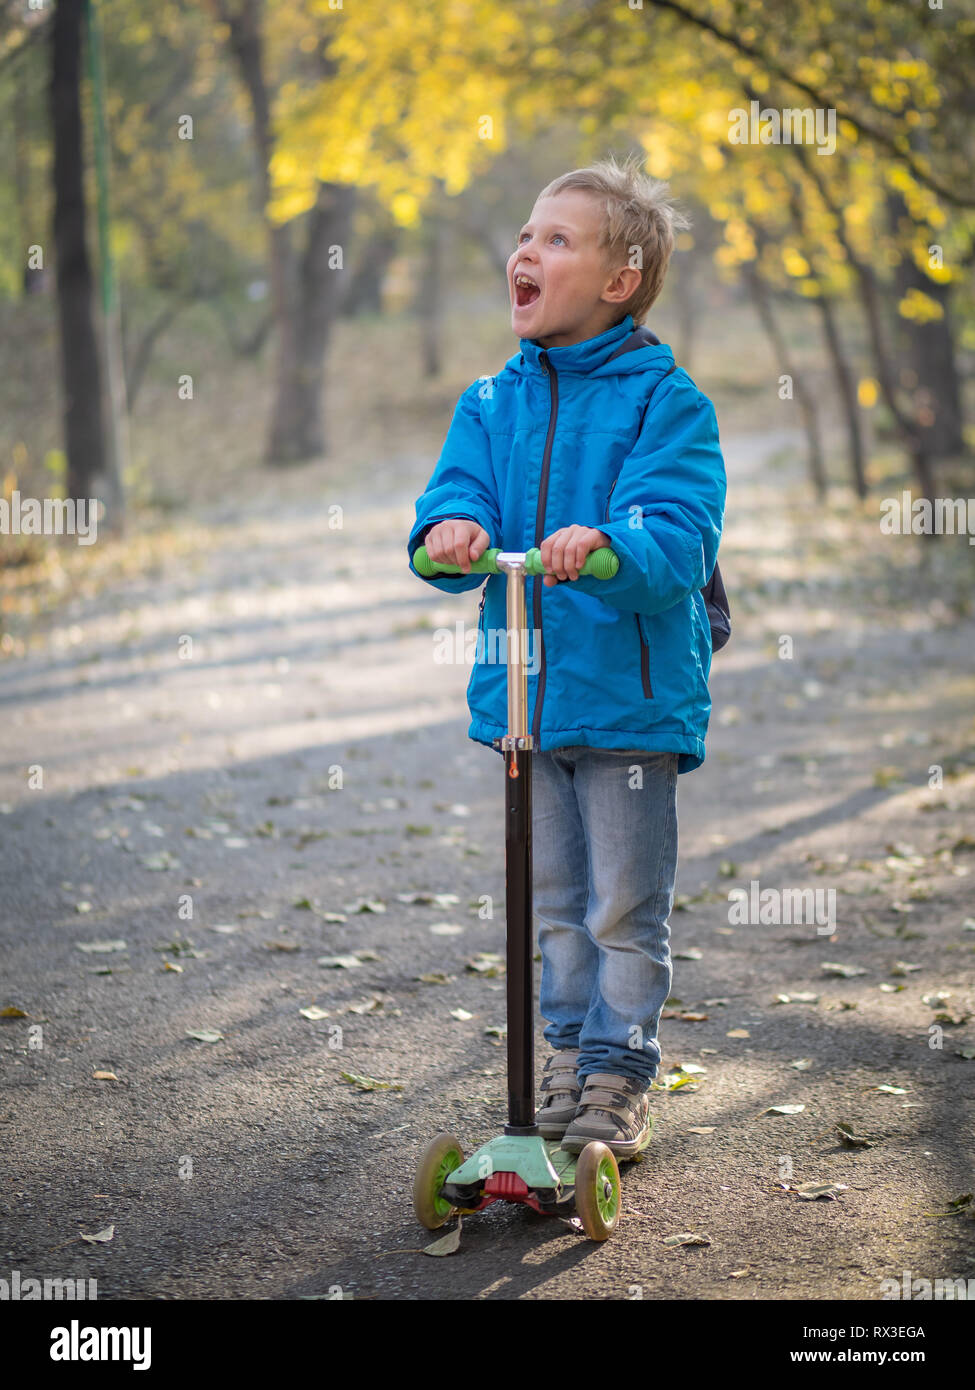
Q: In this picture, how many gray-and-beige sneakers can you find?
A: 2